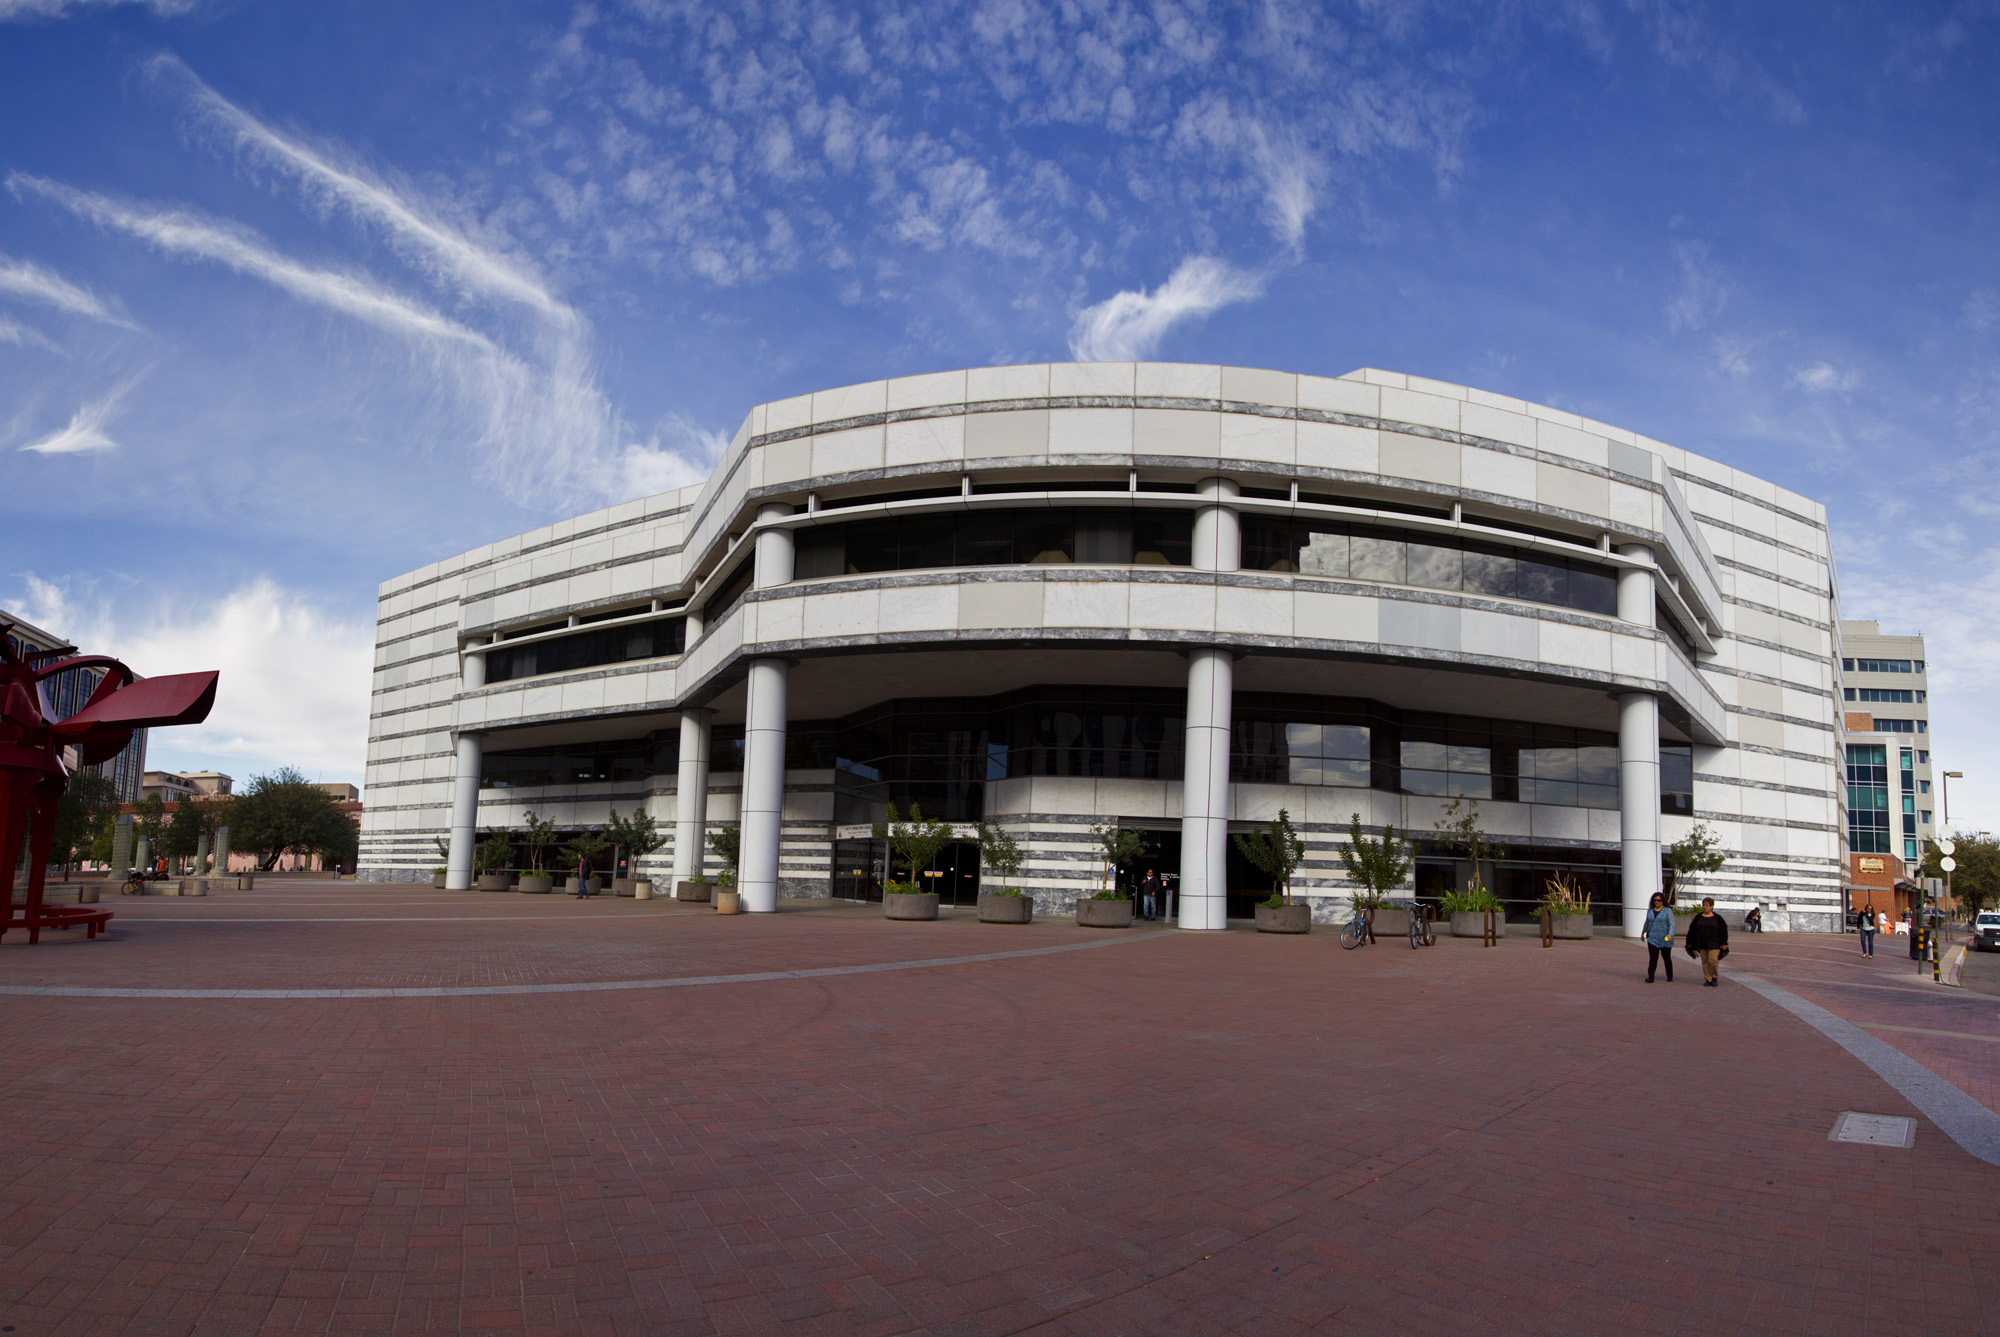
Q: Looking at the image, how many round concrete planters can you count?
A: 15